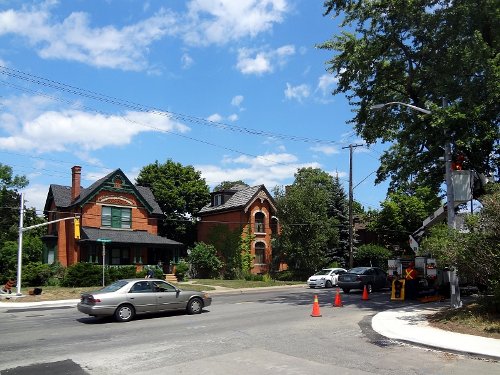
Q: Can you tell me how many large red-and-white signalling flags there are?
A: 0